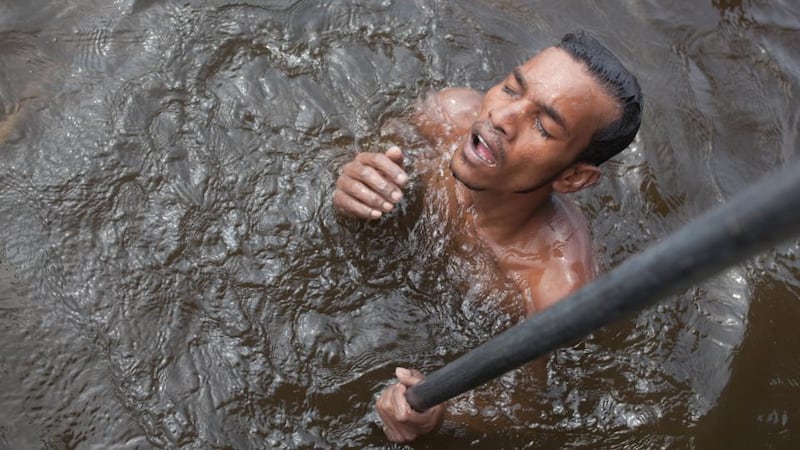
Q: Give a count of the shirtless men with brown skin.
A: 1